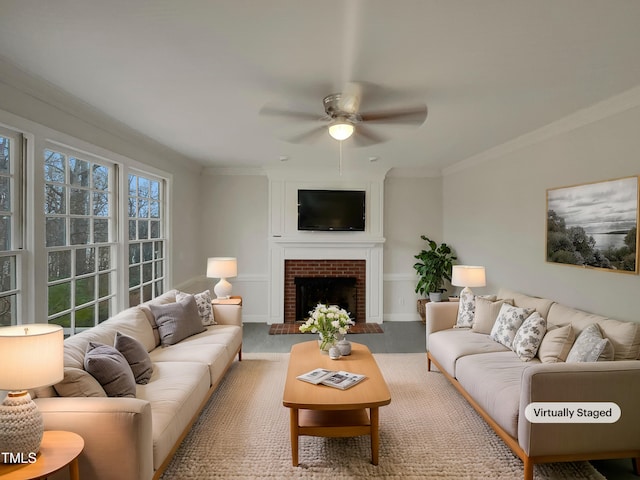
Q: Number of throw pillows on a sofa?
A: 11